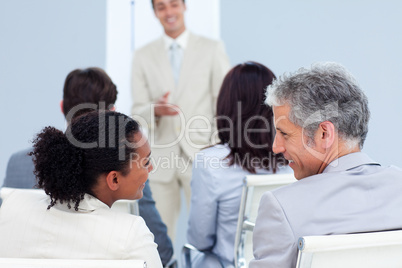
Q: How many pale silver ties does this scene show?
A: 1